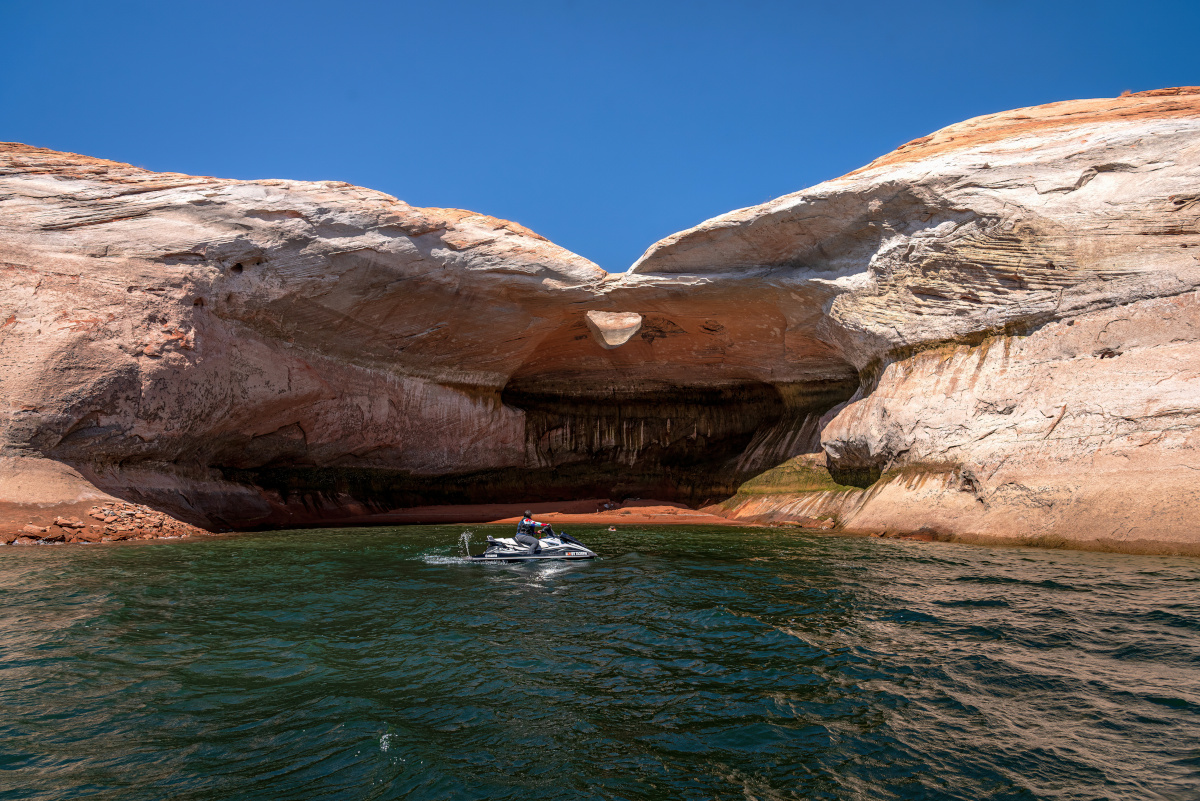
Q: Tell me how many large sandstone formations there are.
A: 2